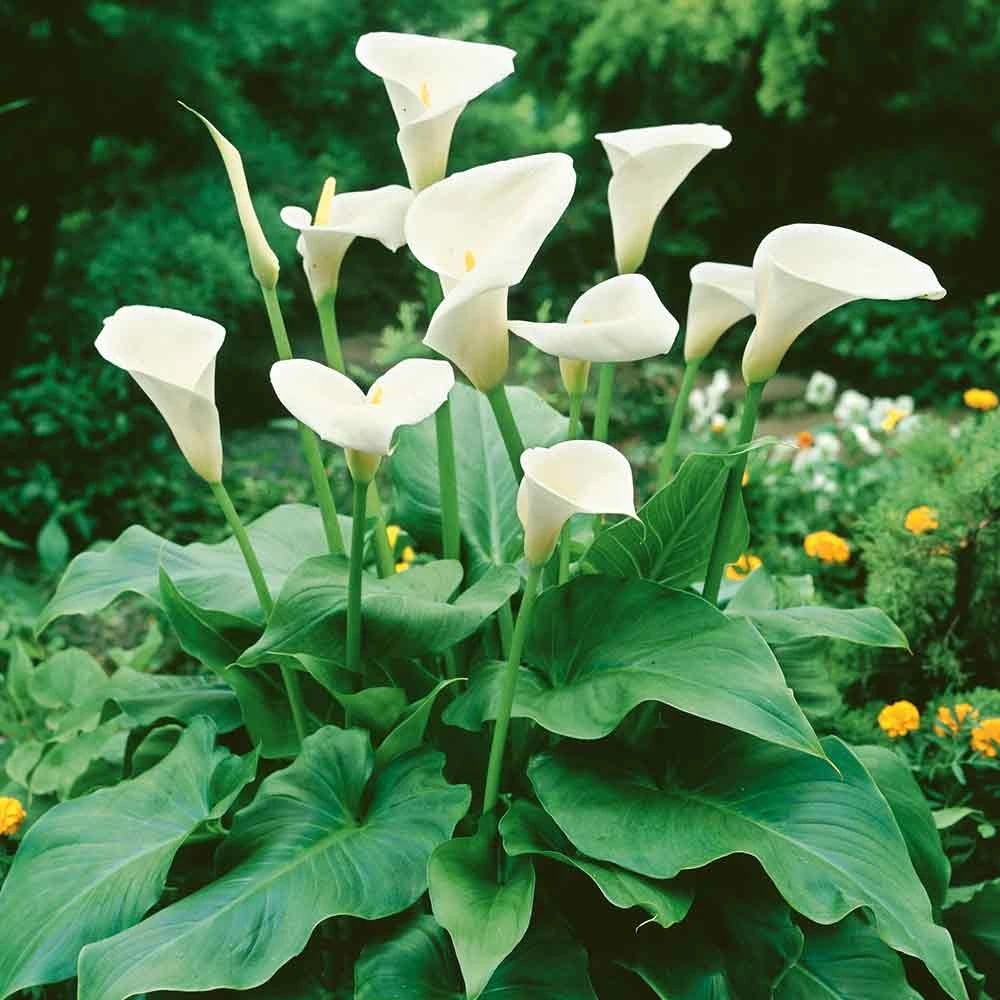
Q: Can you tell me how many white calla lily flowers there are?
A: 11